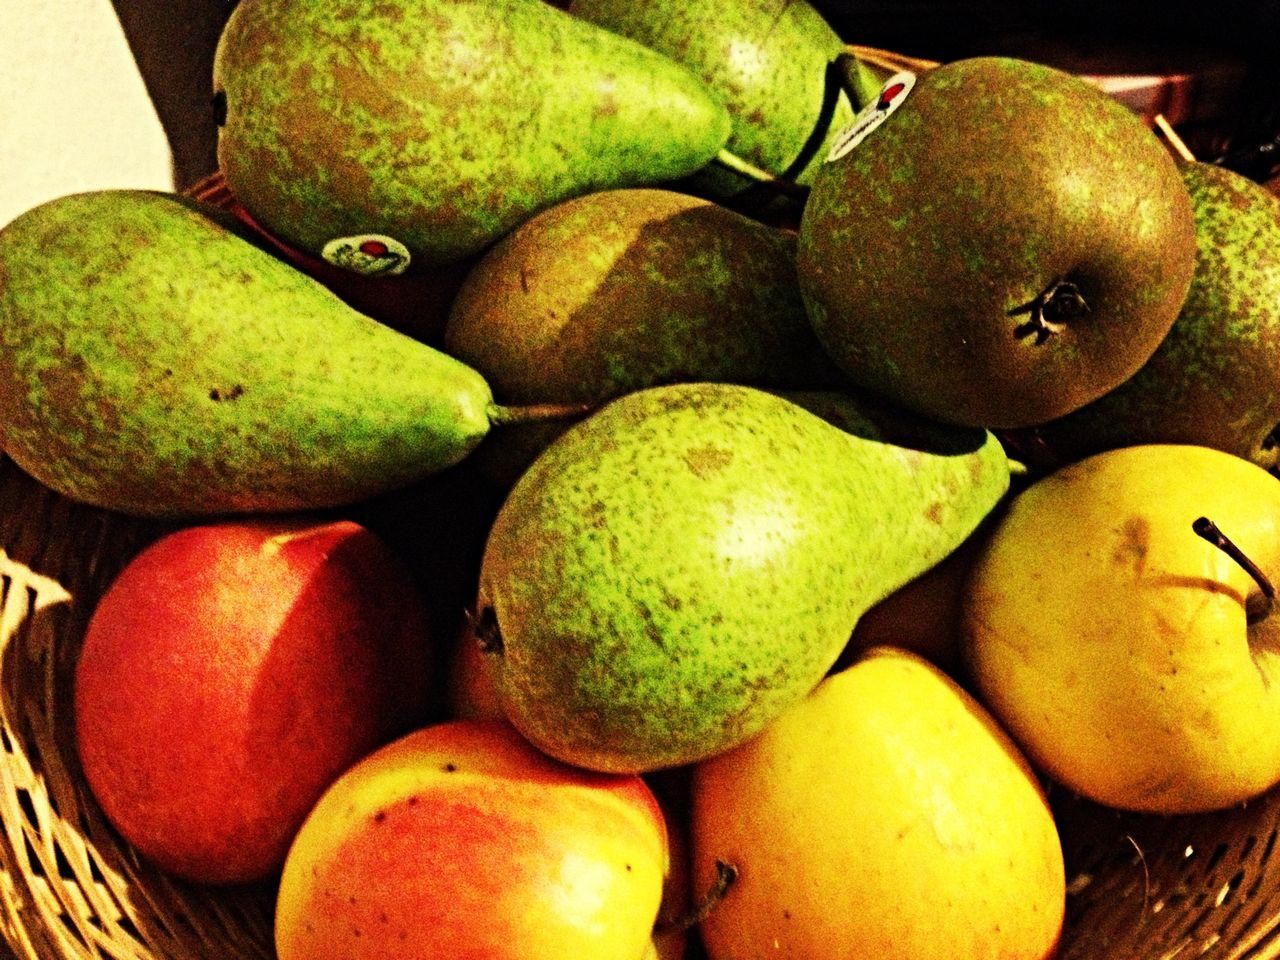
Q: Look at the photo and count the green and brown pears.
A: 7